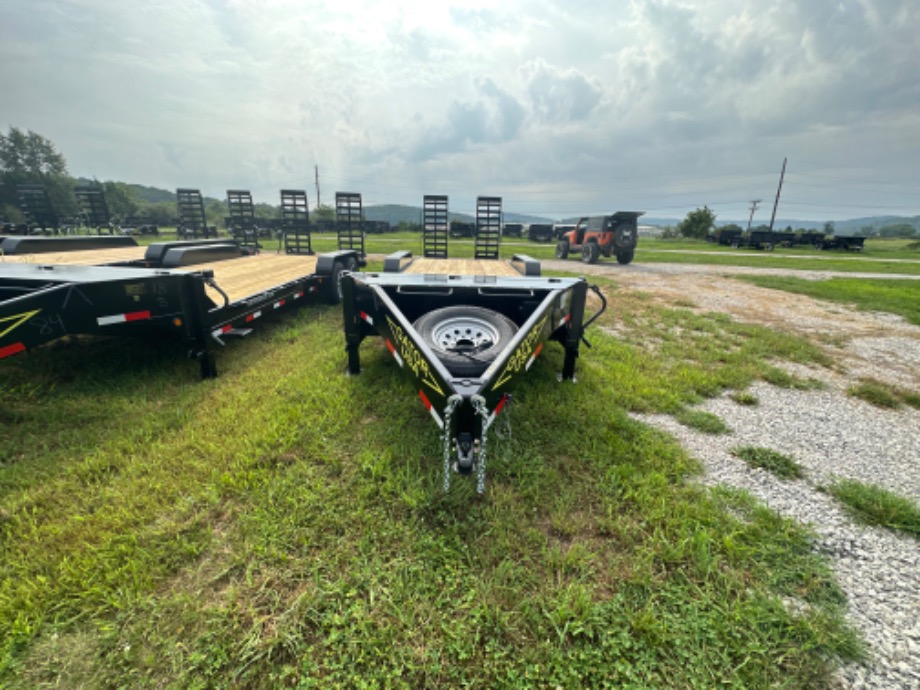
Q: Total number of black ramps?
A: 8